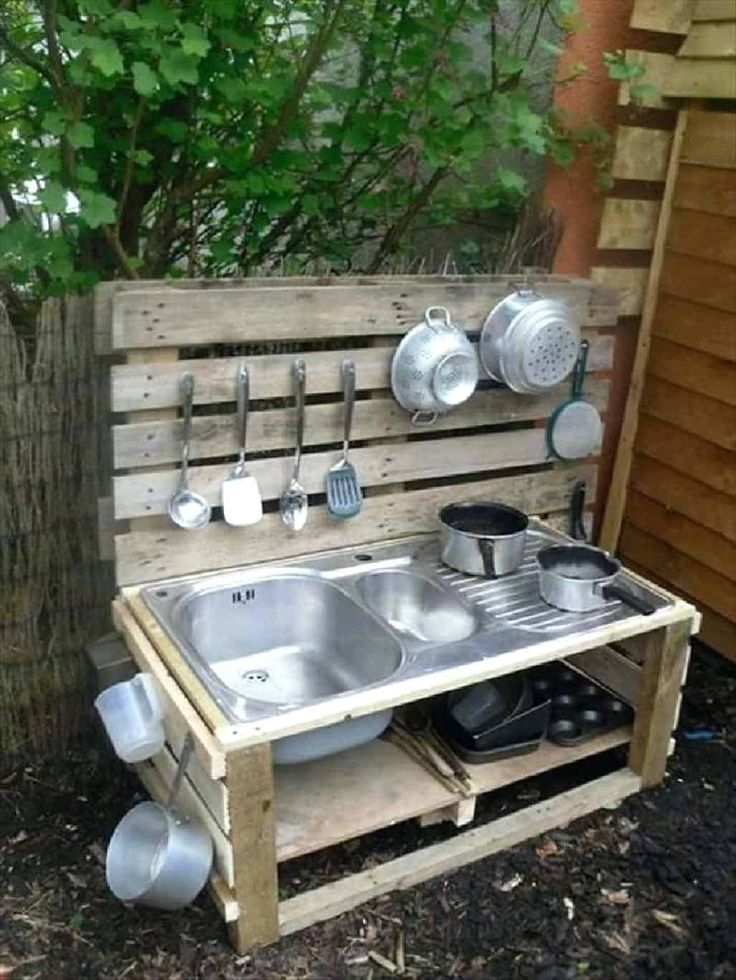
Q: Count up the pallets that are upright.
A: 1